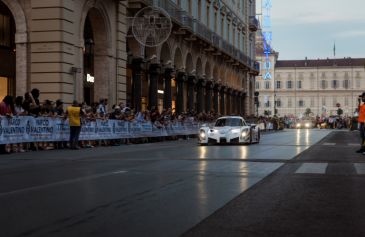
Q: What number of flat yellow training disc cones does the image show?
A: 0